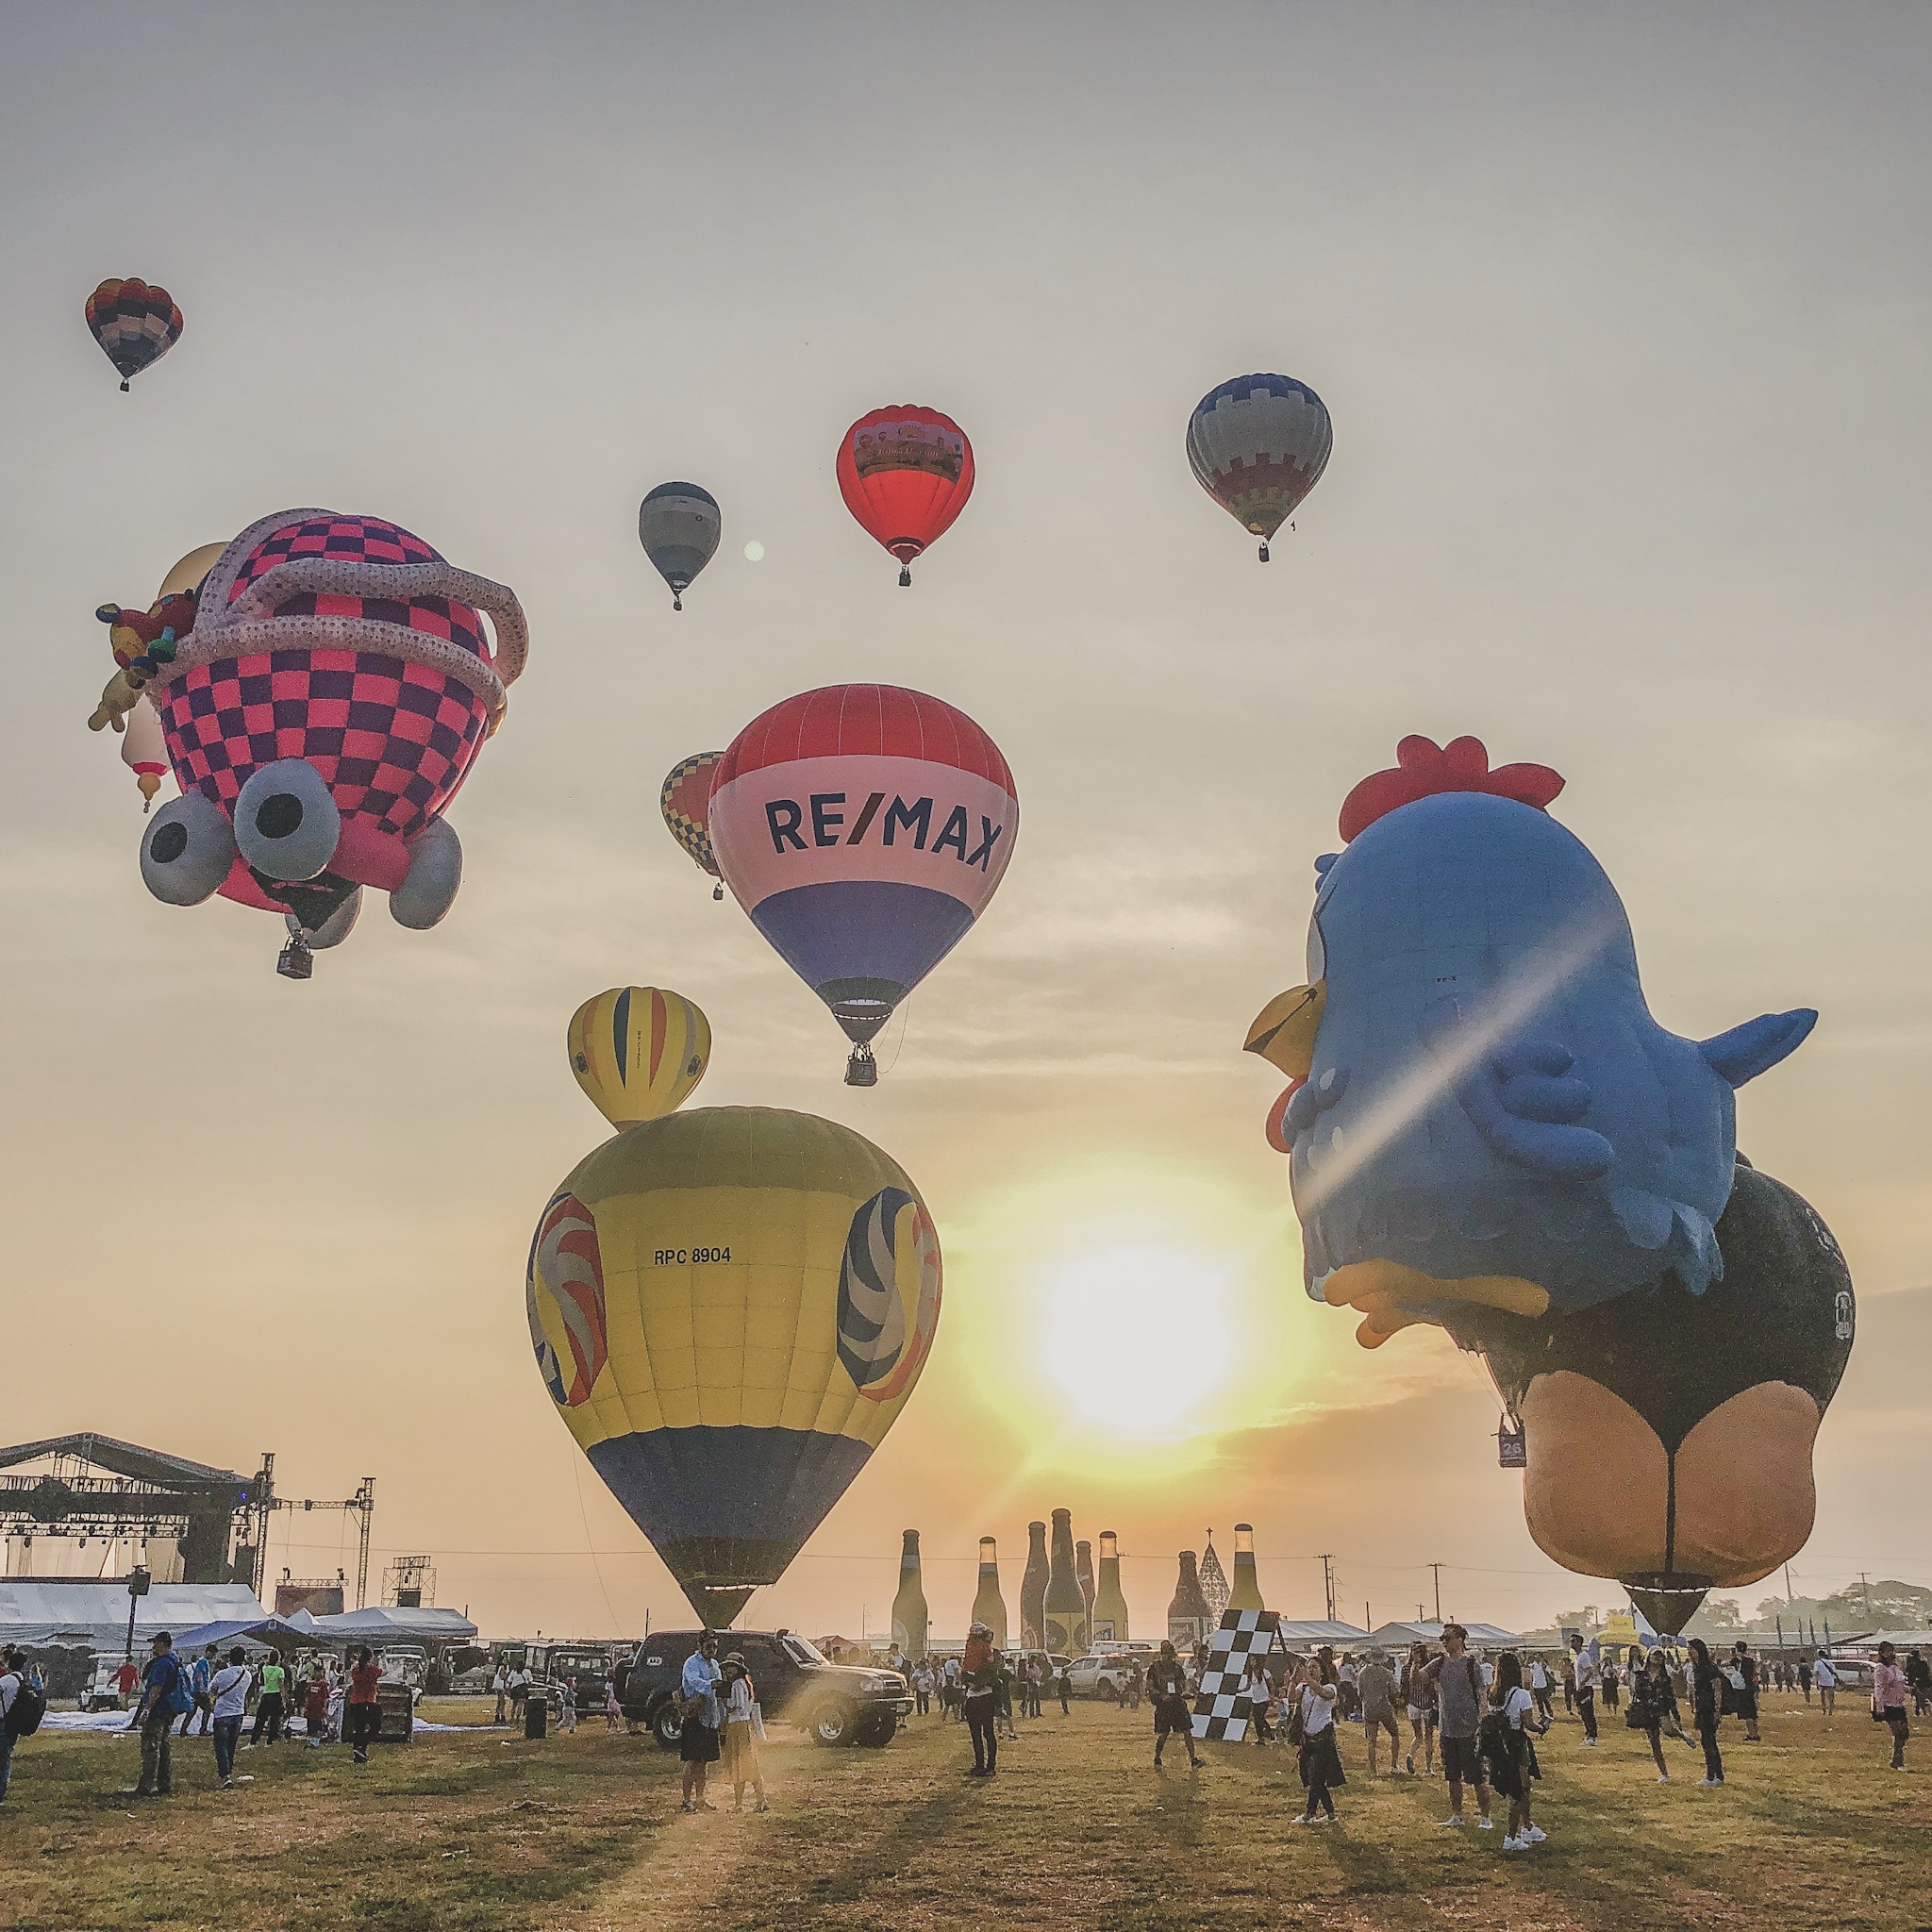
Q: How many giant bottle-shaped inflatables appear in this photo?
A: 8